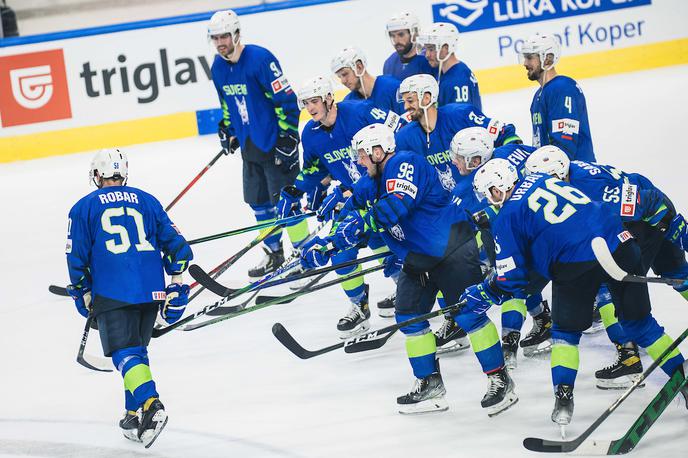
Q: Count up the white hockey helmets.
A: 12